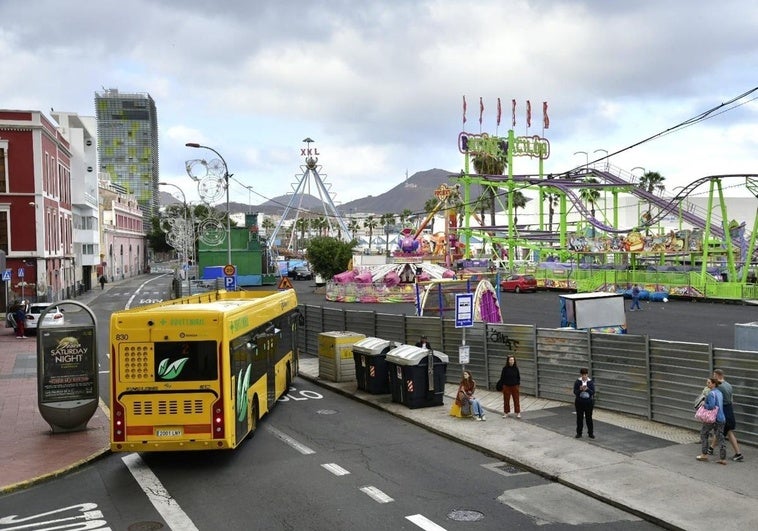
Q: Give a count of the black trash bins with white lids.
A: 2